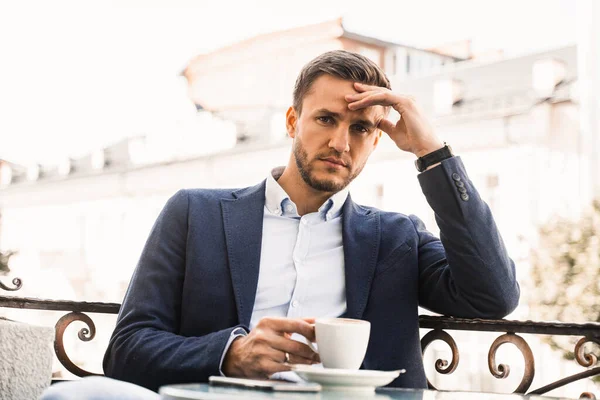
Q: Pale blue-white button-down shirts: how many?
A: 1